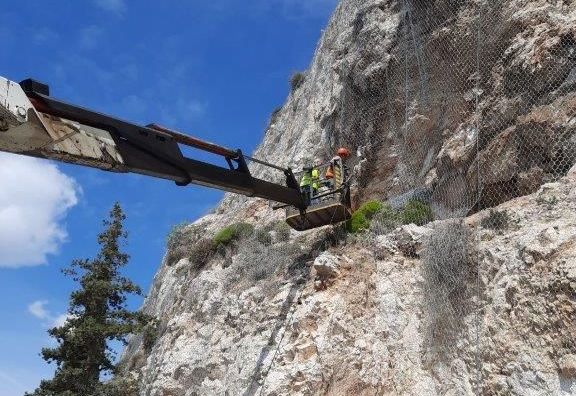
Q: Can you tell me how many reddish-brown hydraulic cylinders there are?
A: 1